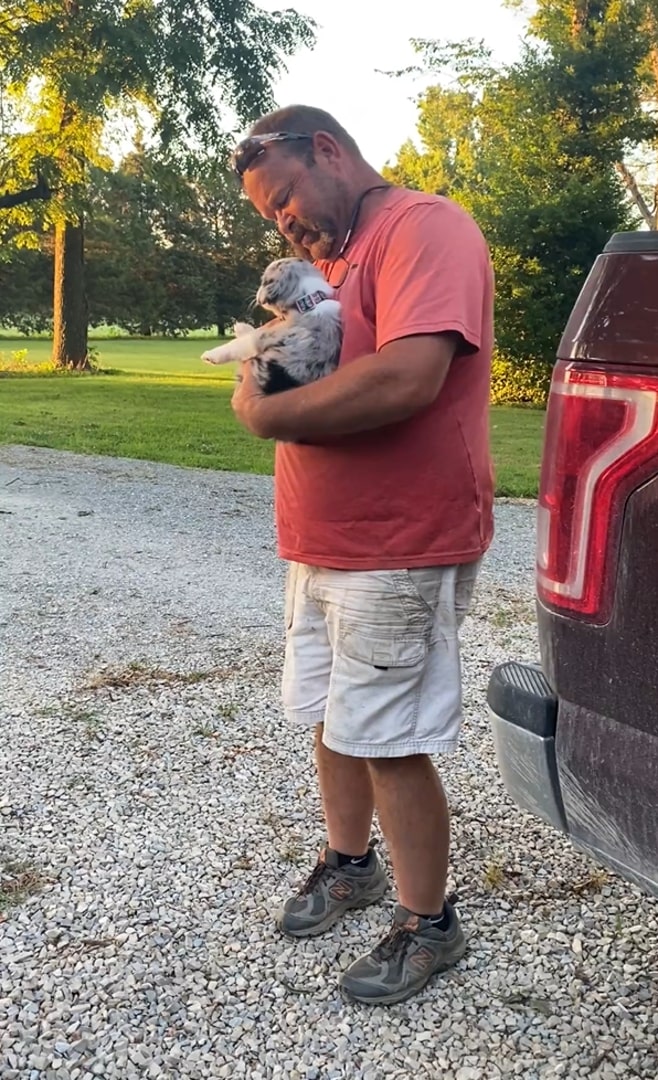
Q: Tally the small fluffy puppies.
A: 1